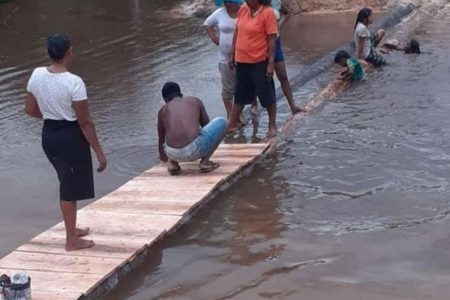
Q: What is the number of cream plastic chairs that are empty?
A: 0